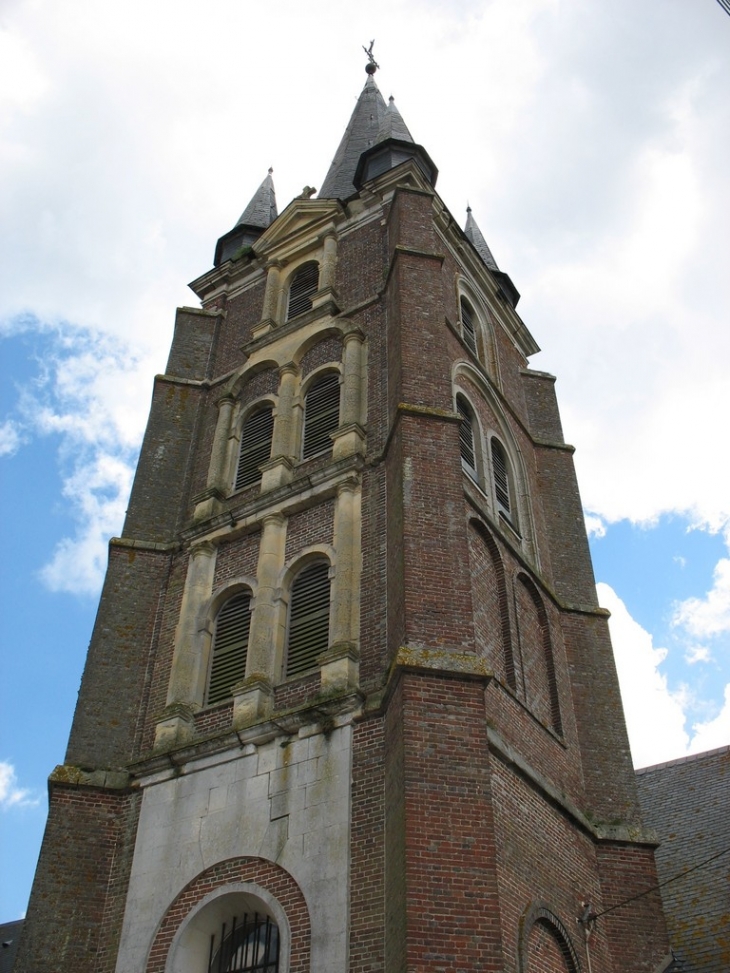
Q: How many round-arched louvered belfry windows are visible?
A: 8